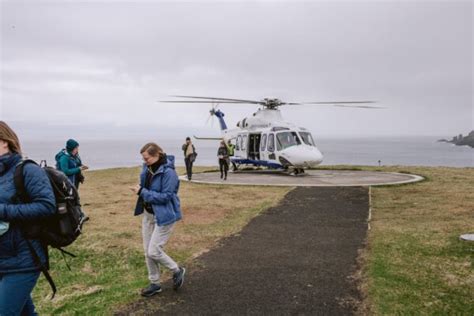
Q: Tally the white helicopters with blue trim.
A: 1